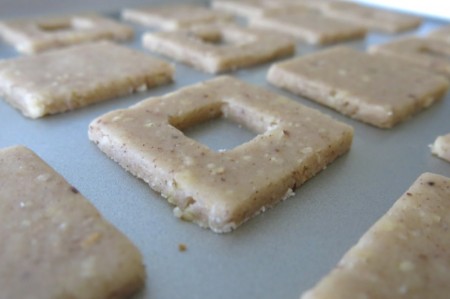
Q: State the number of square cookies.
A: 14